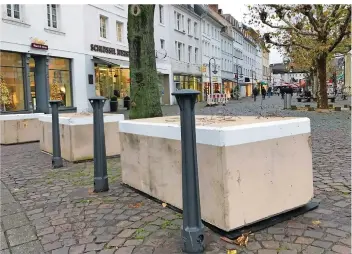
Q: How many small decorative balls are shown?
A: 0